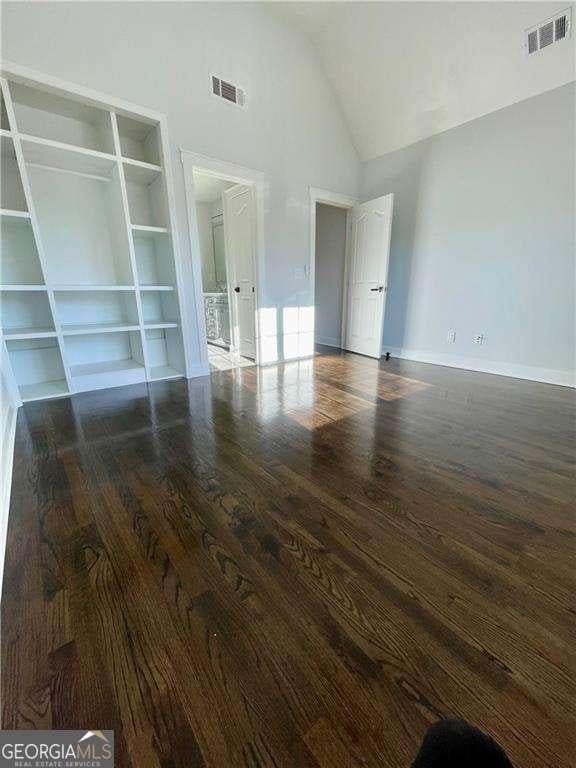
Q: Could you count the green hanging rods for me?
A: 0